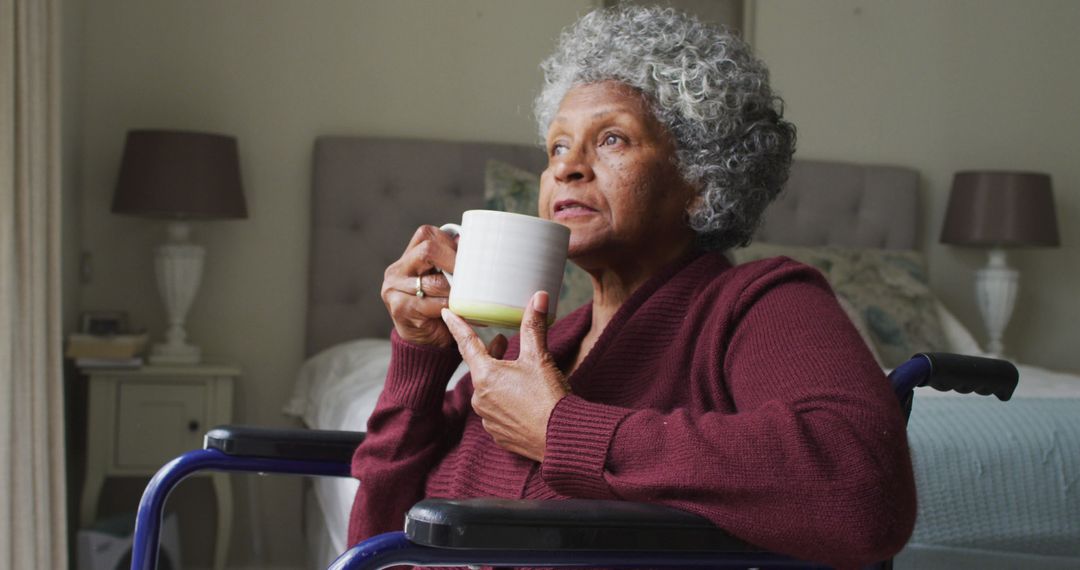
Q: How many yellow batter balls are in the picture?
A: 0